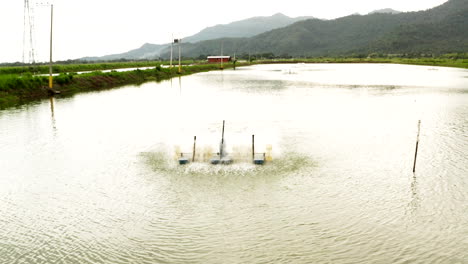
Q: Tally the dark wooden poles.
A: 4